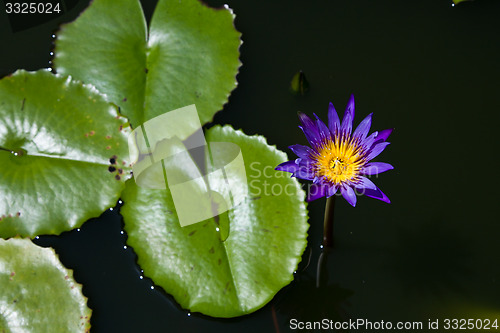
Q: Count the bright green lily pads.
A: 4